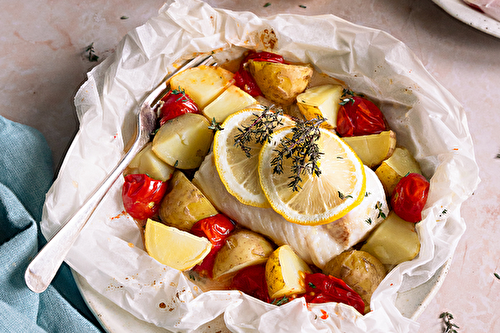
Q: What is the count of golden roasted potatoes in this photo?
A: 14